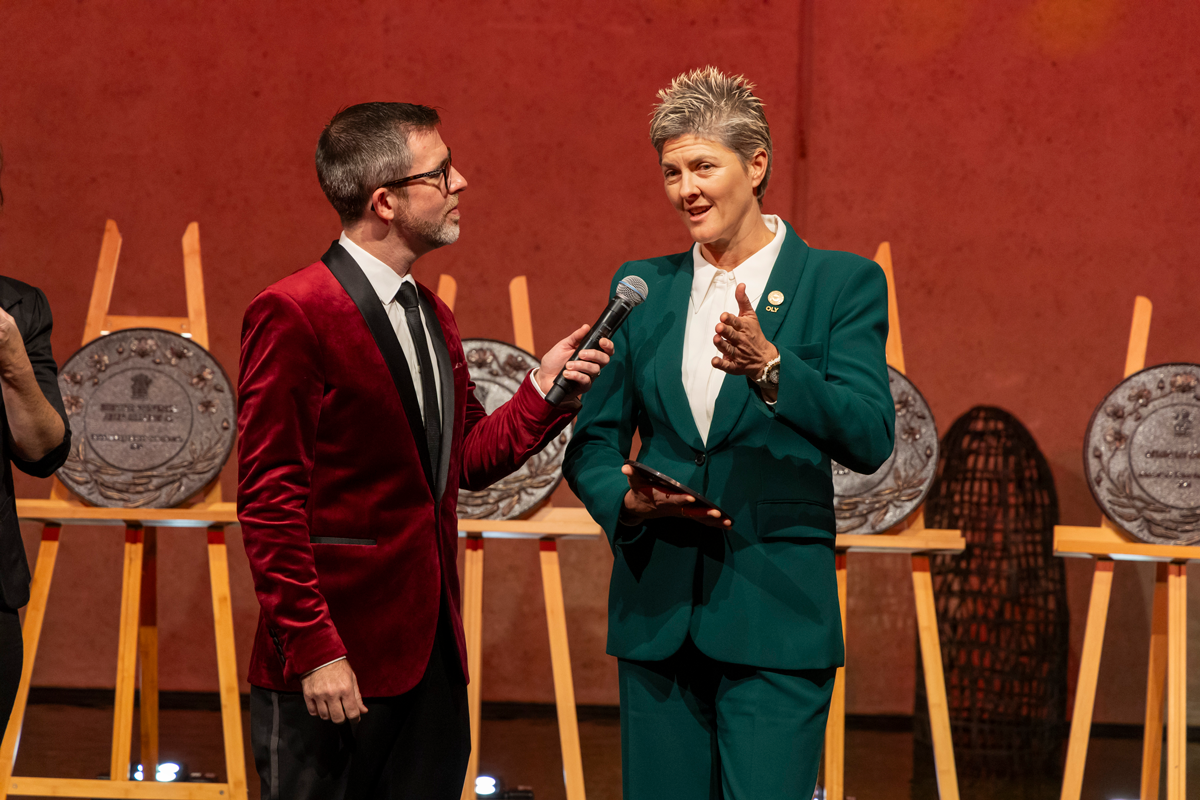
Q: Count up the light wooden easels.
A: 4